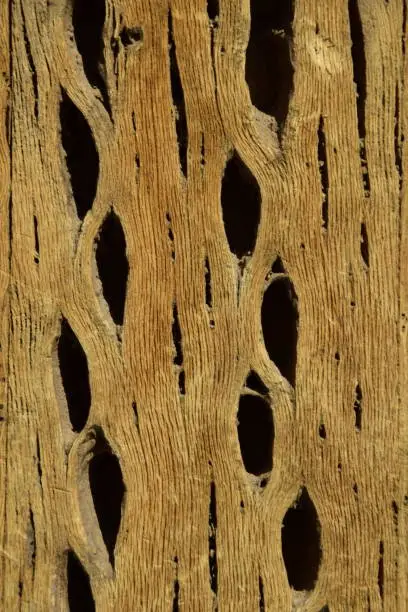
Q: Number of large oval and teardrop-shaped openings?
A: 11